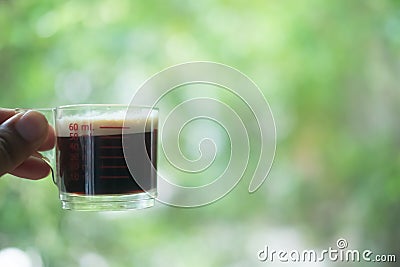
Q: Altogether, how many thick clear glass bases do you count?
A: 1